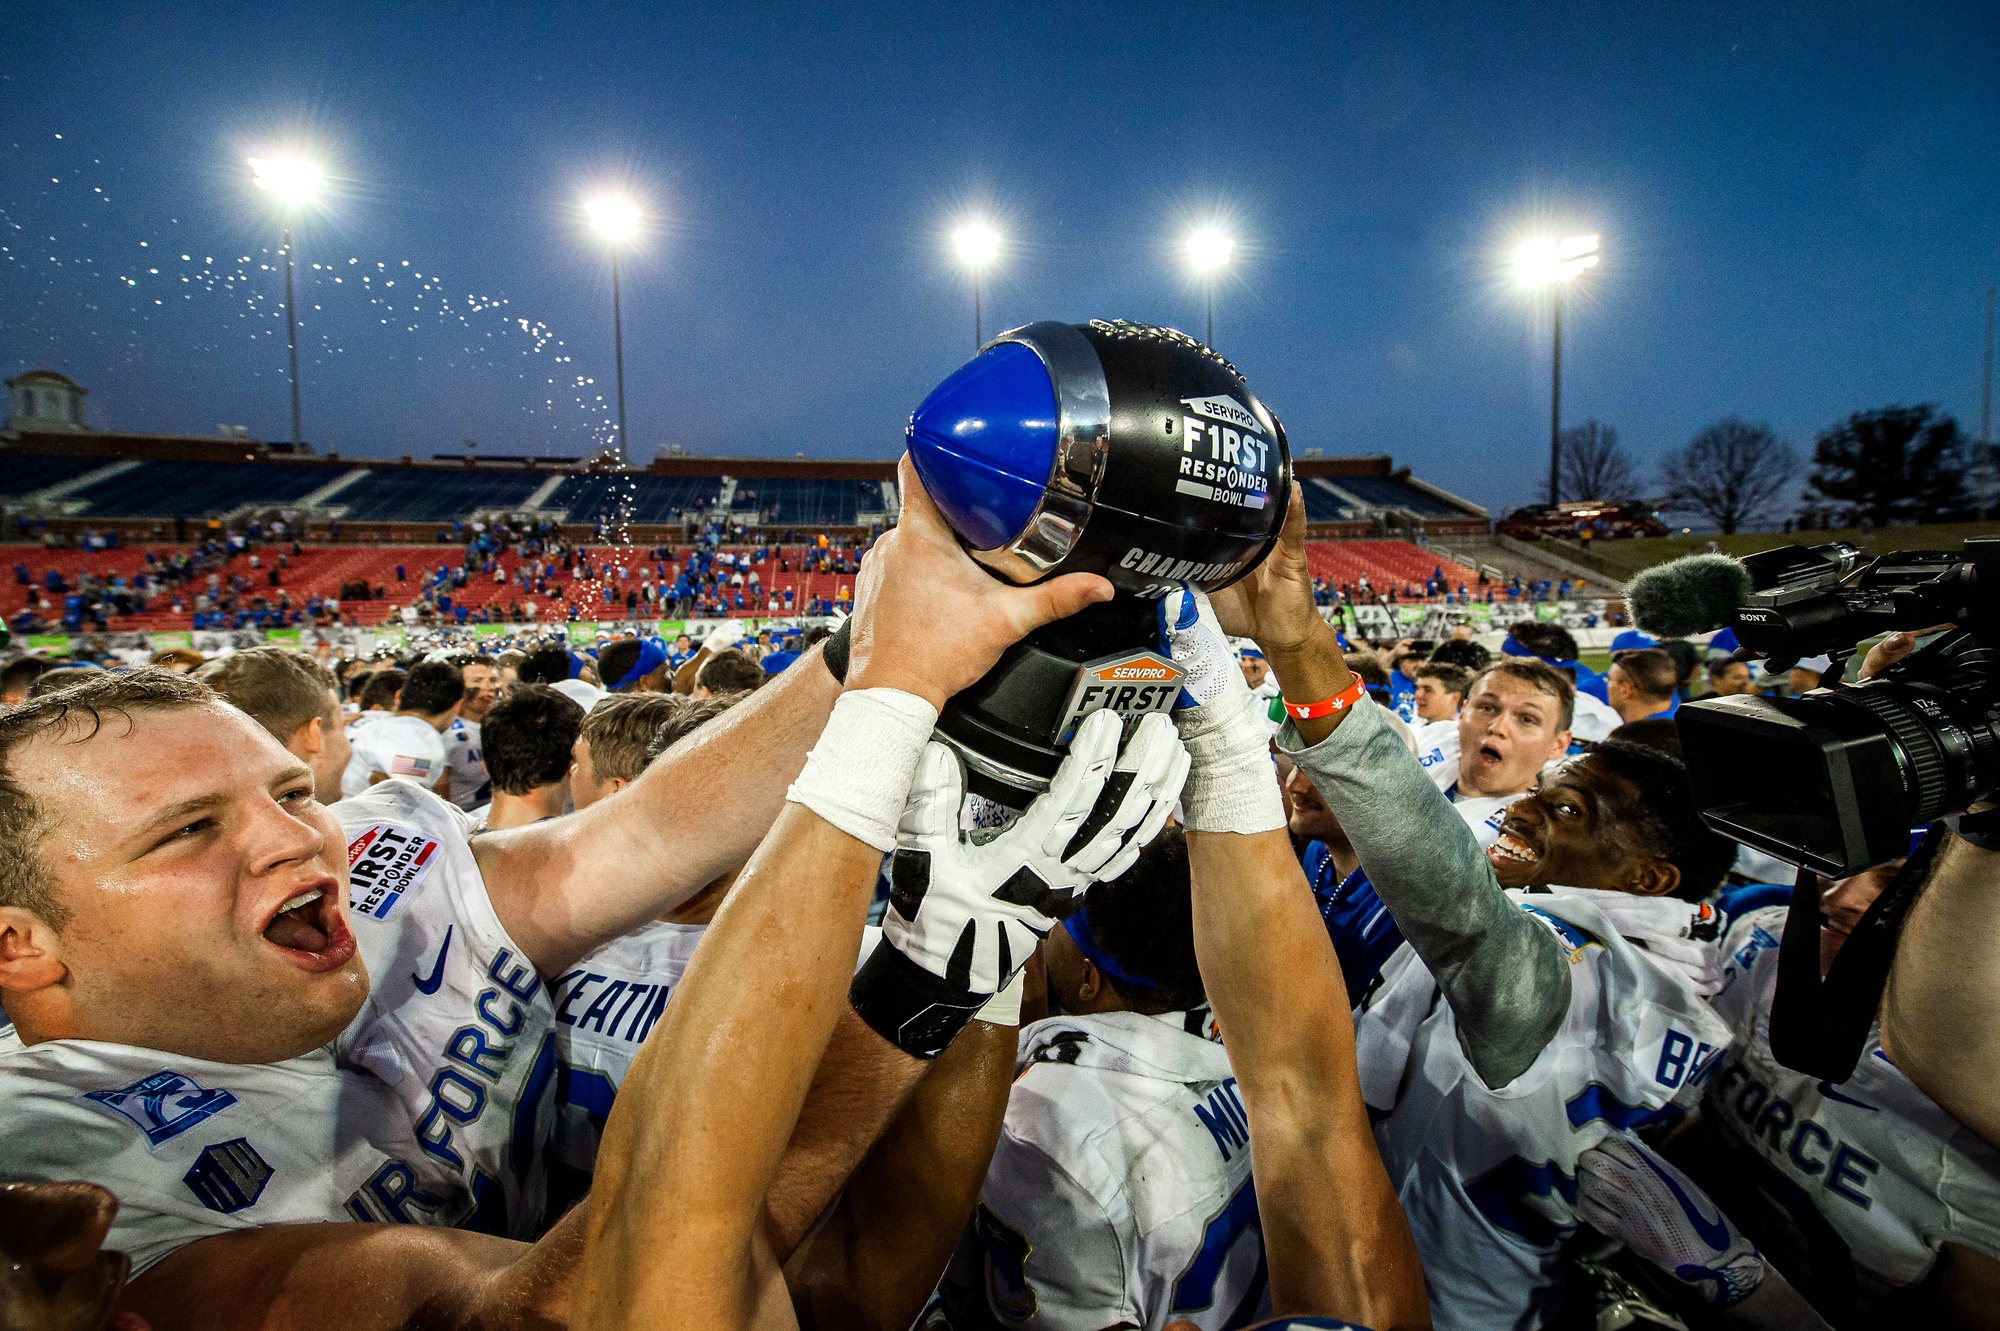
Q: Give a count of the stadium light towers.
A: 5